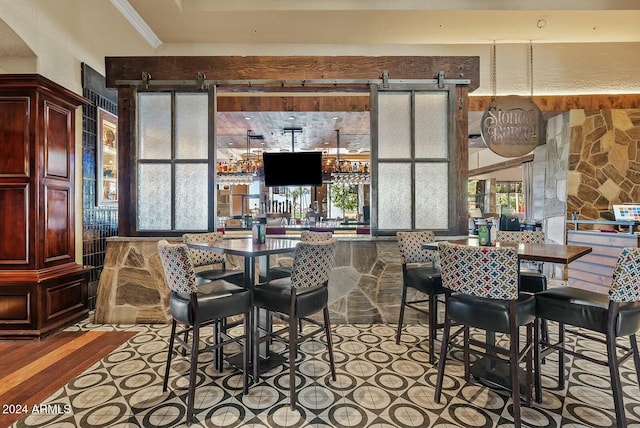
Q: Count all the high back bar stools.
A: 8